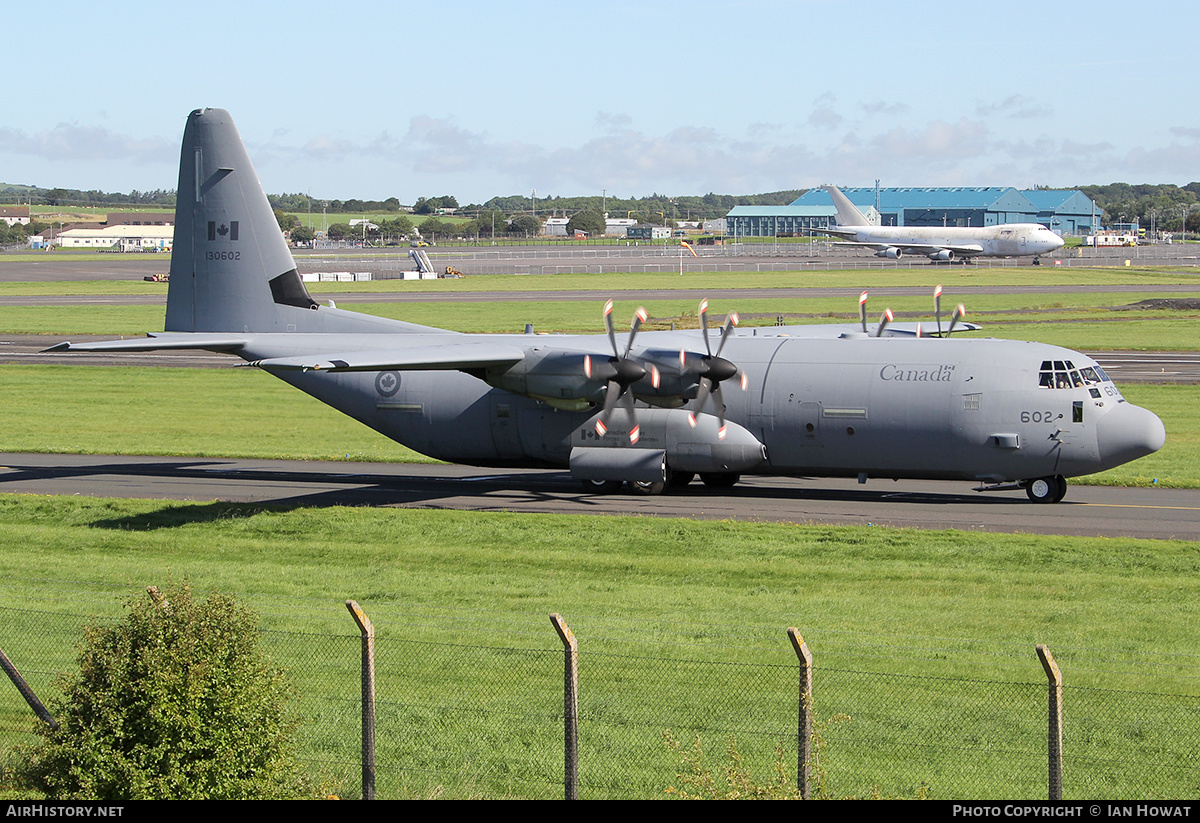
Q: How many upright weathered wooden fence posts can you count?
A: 4